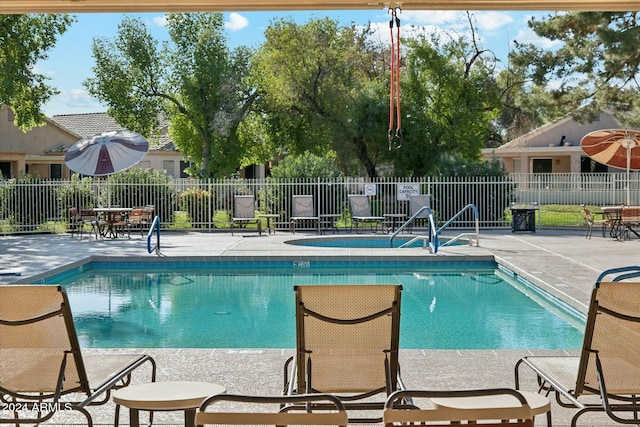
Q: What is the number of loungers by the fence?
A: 4